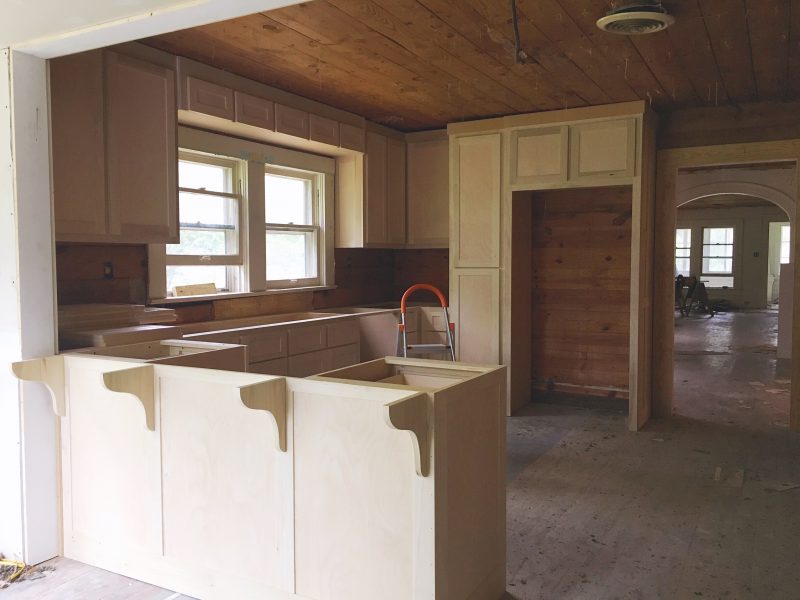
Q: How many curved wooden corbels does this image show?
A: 4